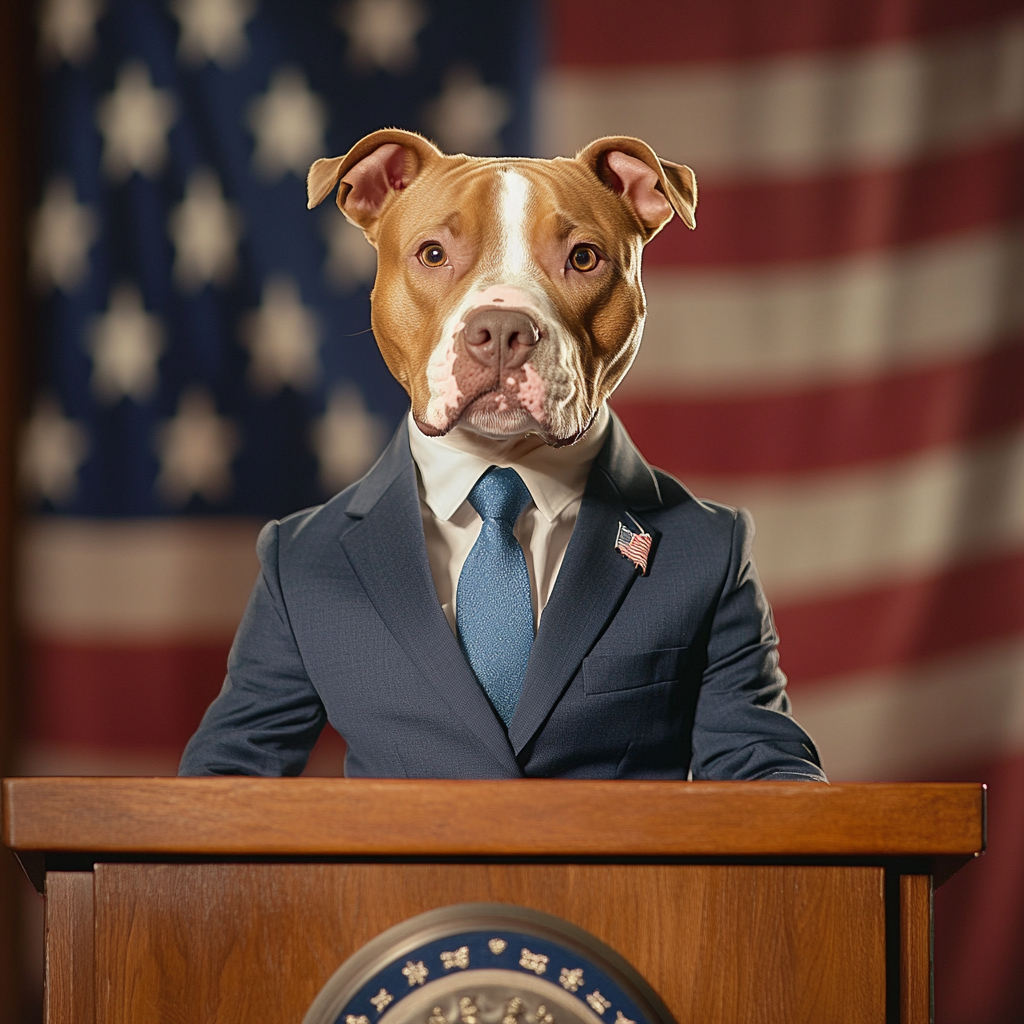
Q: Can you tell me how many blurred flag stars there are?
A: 14